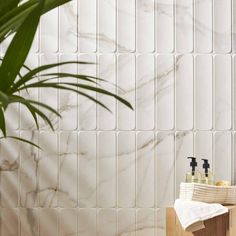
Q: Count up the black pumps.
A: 2